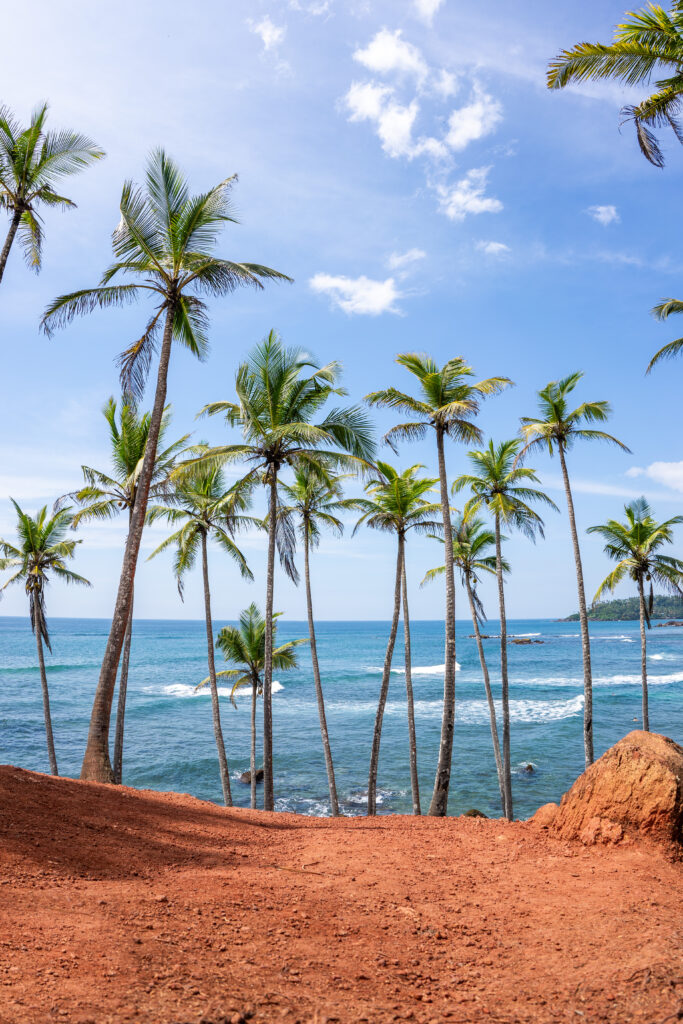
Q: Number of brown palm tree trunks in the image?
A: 15